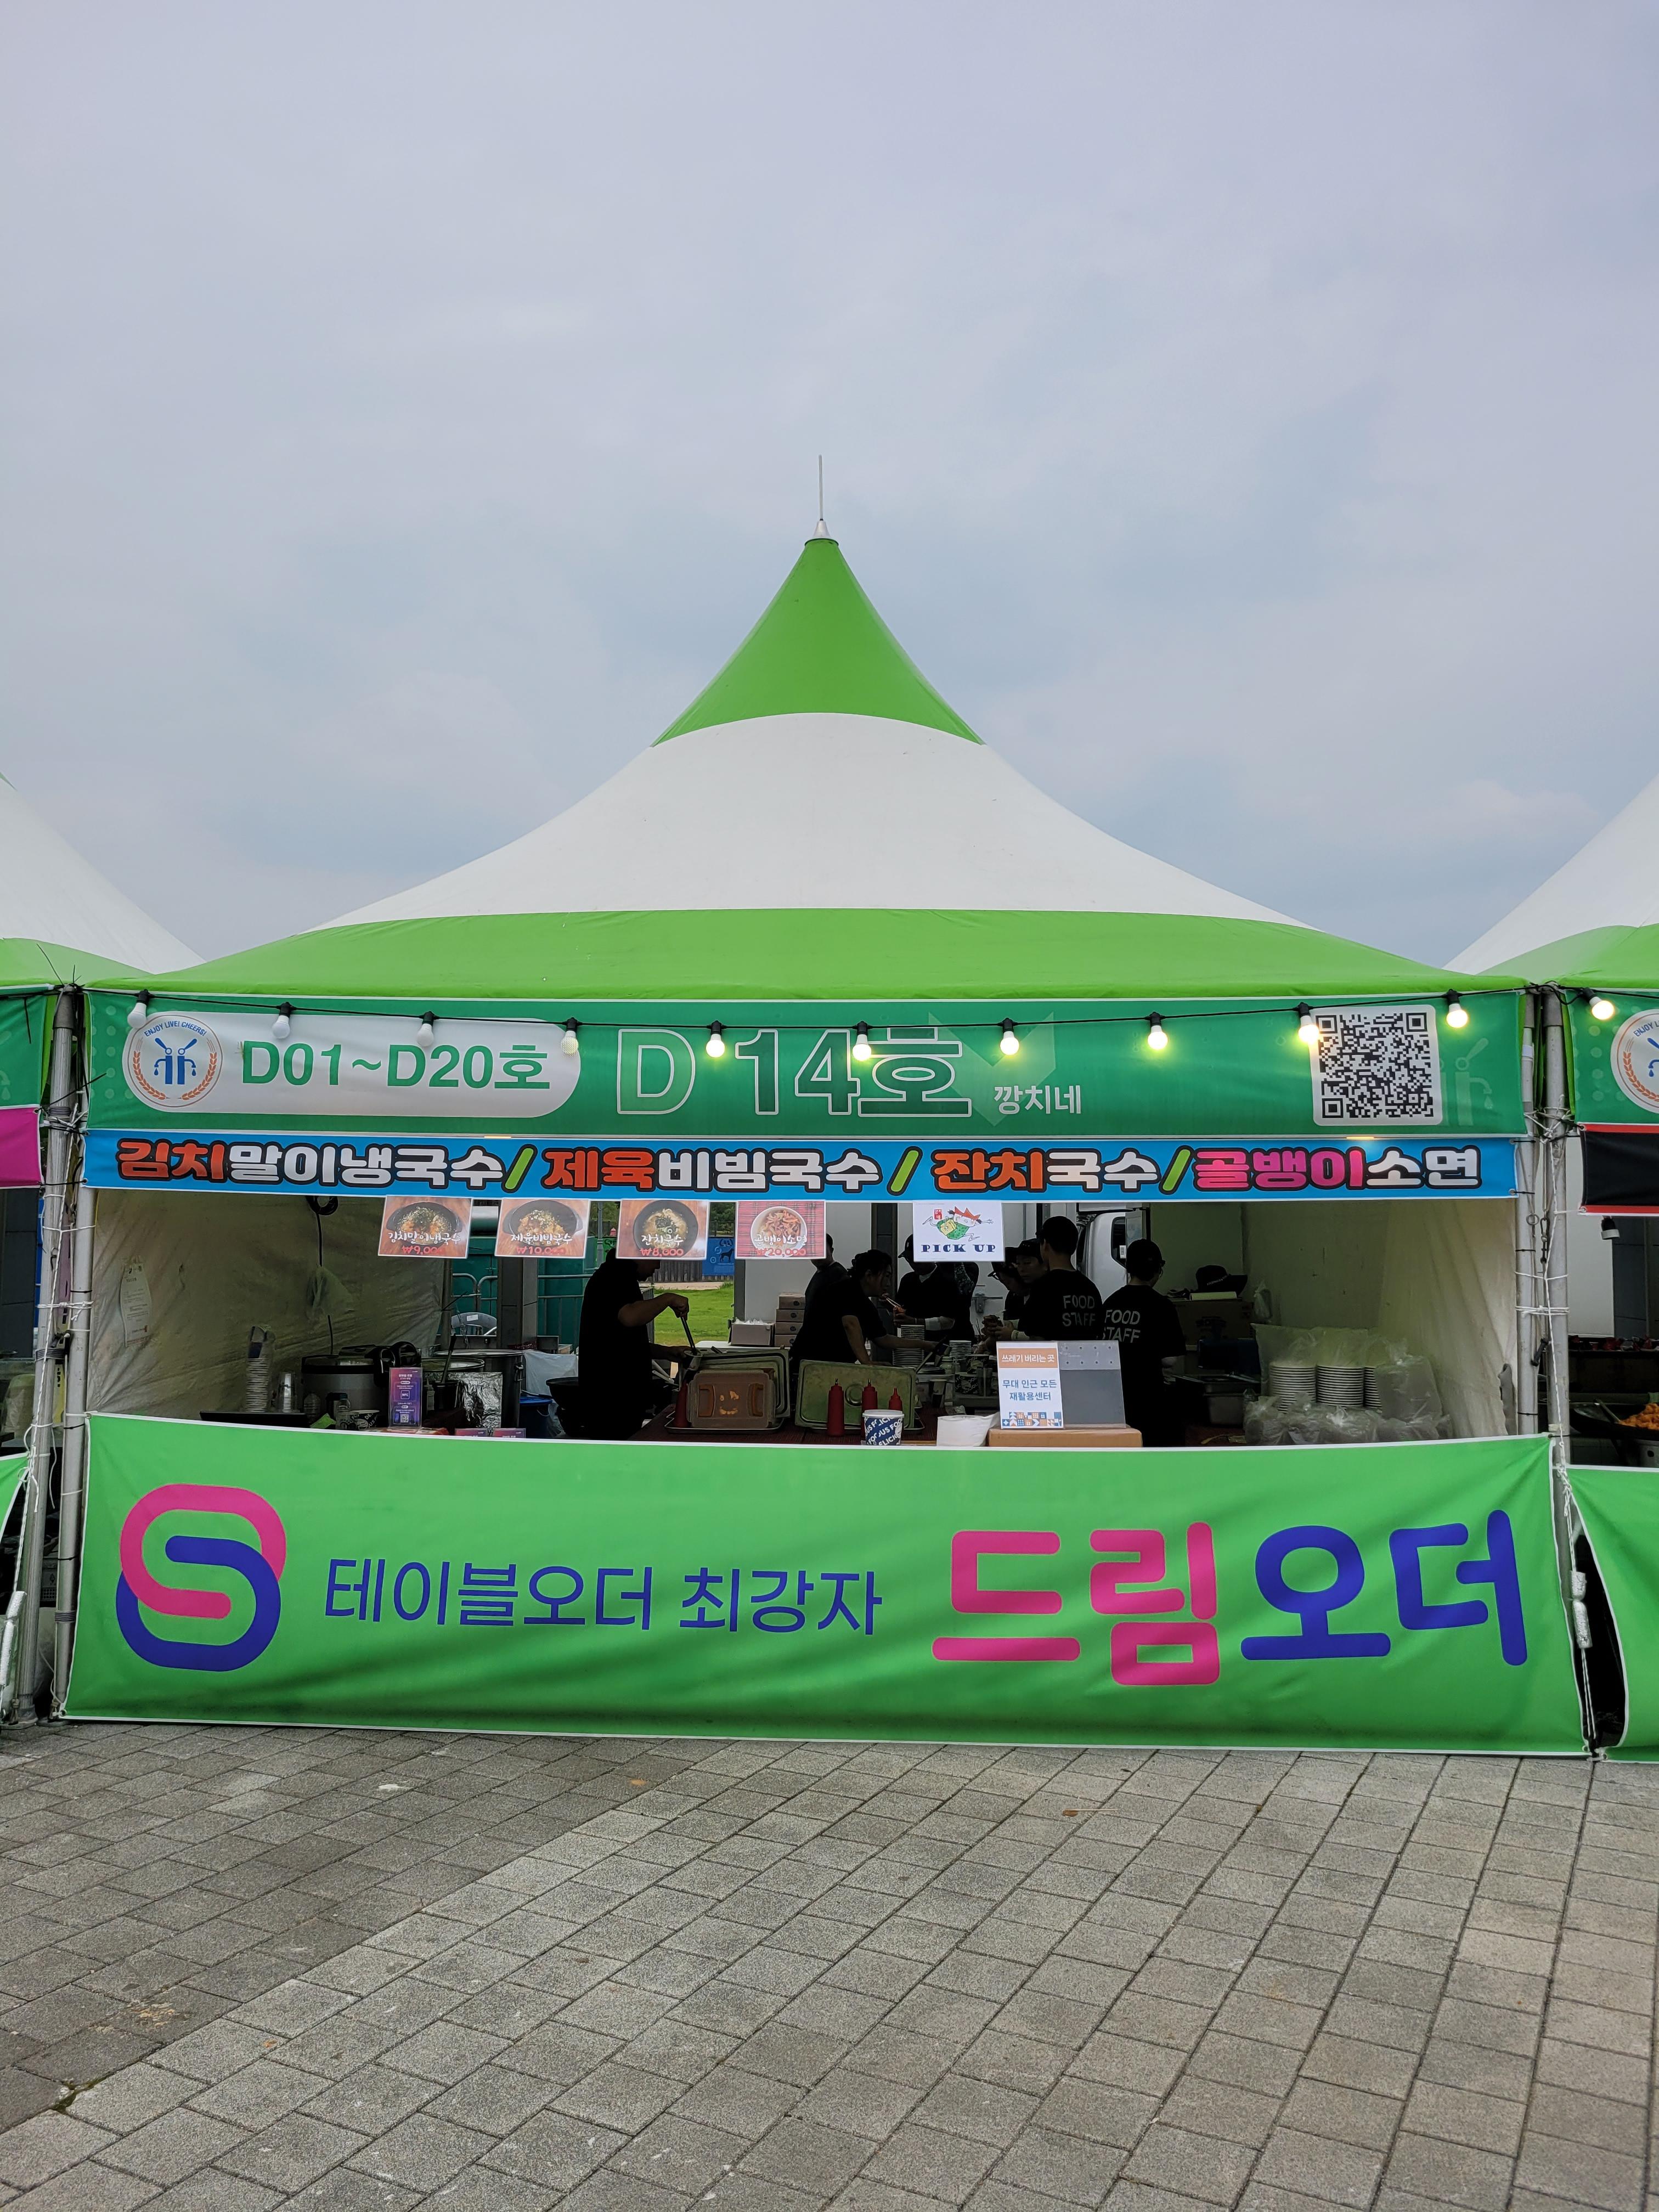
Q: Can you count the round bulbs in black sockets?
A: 11